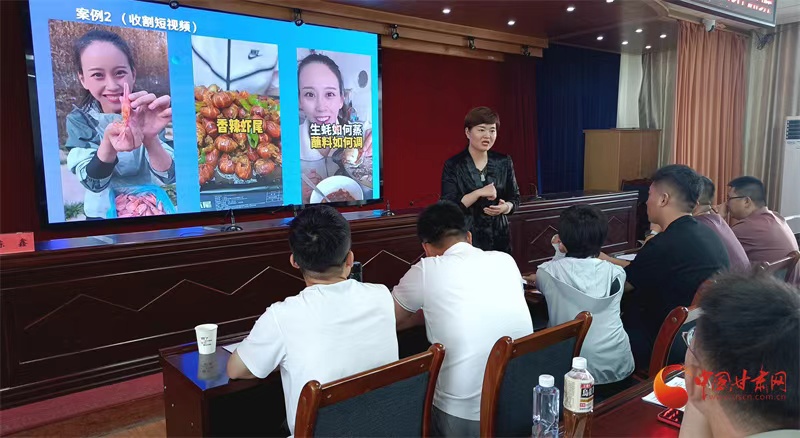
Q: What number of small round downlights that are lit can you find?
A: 9